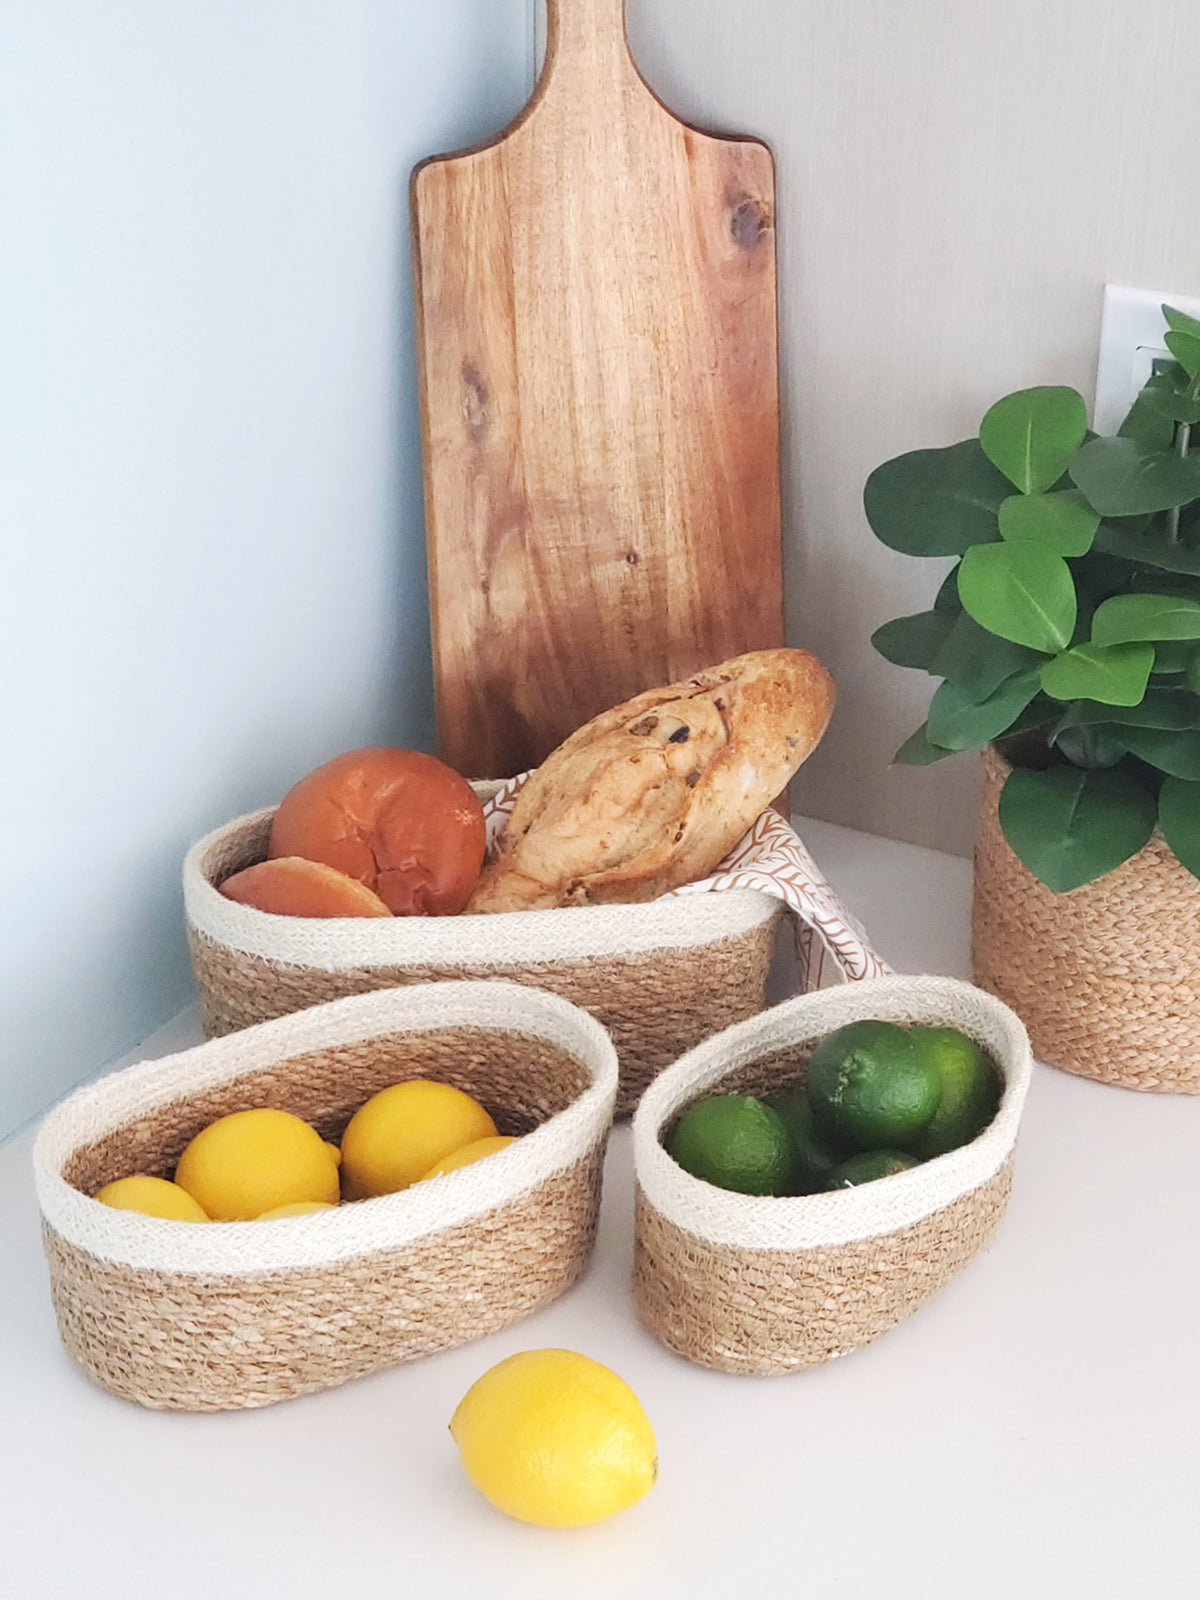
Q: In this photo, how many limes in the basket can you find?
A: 5